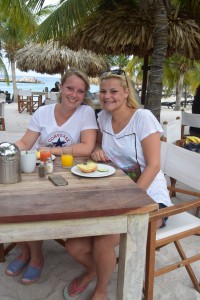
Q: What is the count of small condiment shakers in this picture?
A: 2